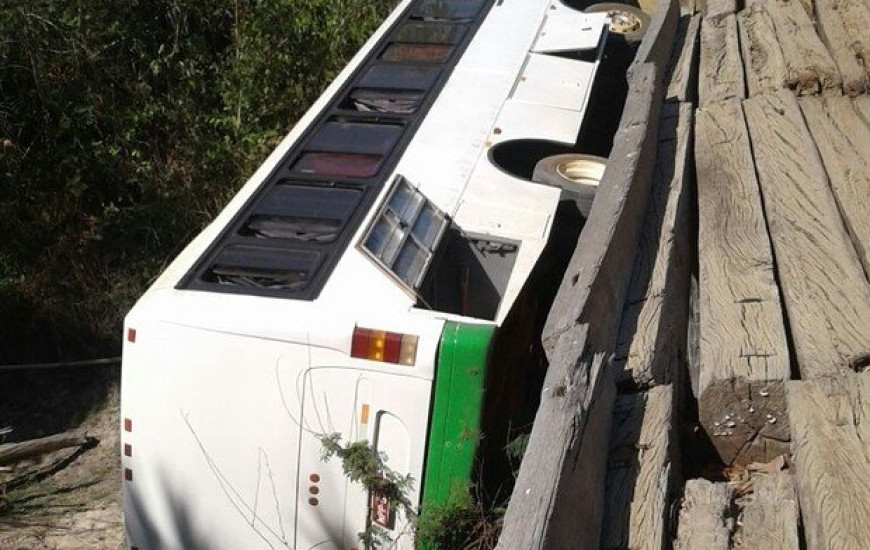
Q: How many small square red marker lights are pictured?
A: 4